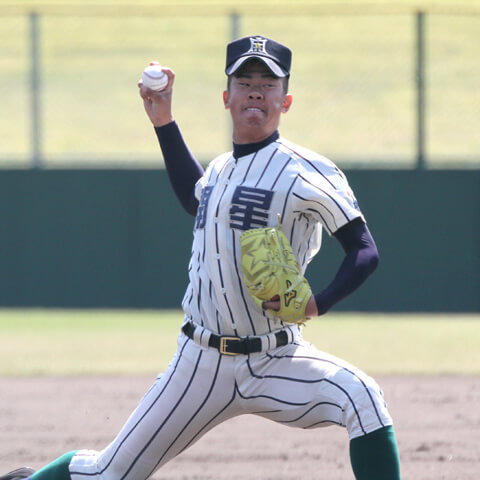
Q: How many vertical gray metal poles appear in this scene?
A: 3